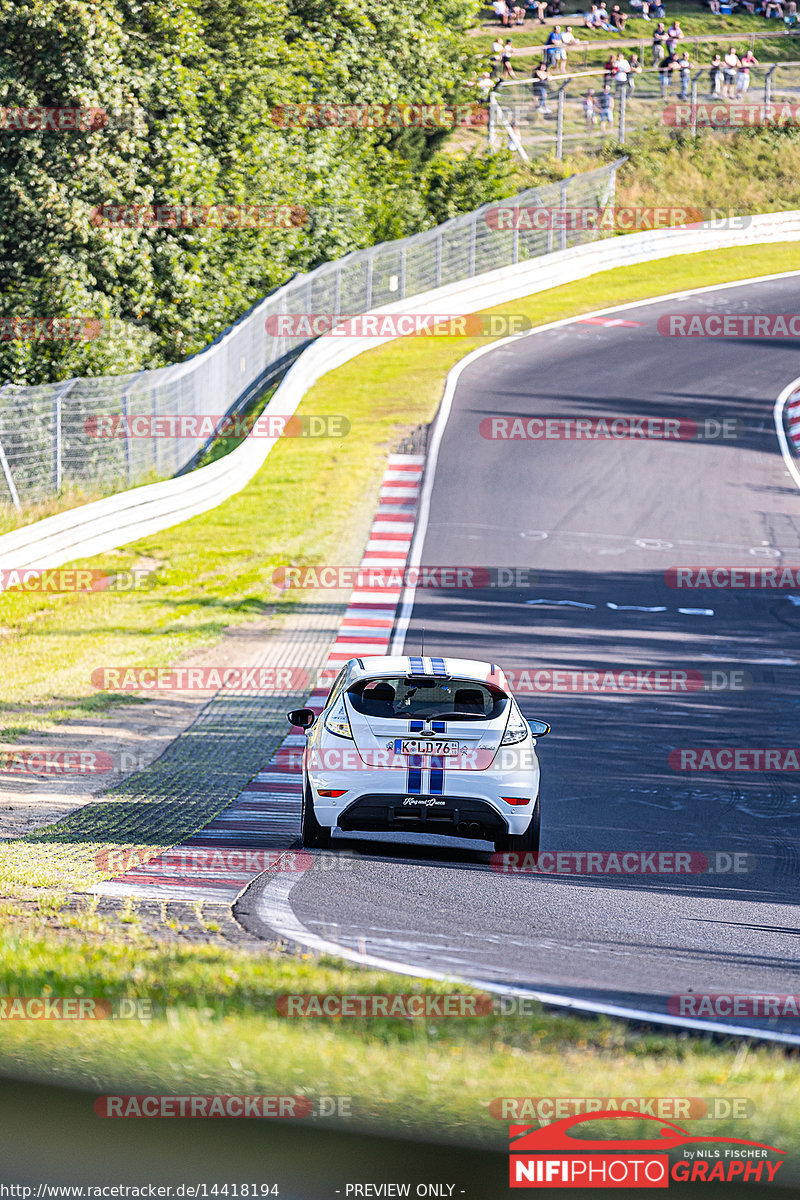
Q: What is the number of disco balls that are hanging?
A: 0